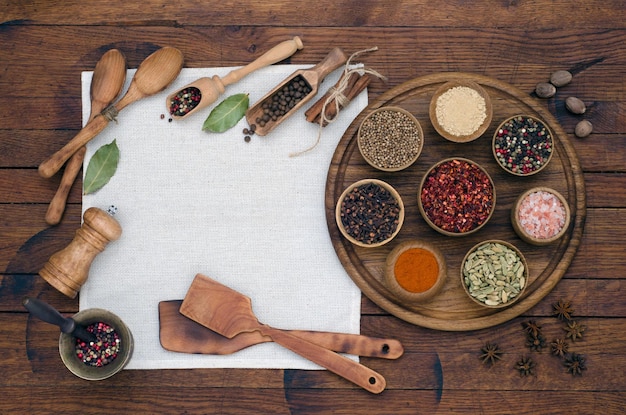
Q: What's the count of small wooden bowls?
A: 8